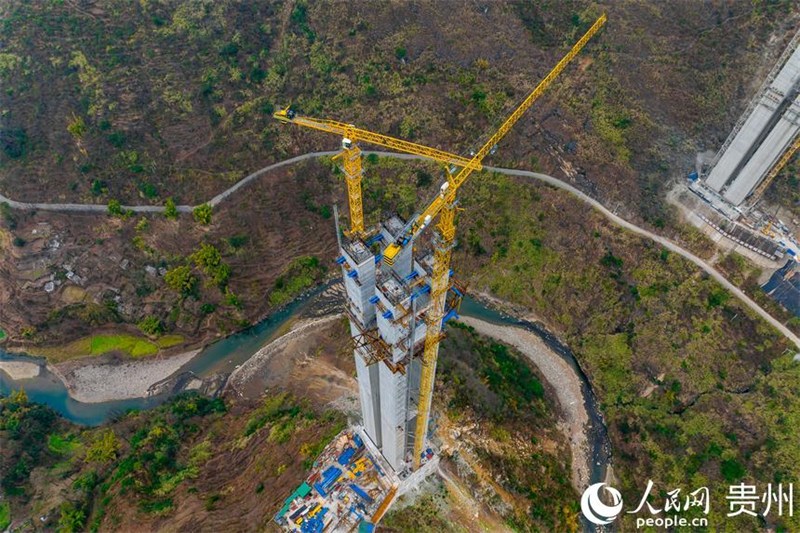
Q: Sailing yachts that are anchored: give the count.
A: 0